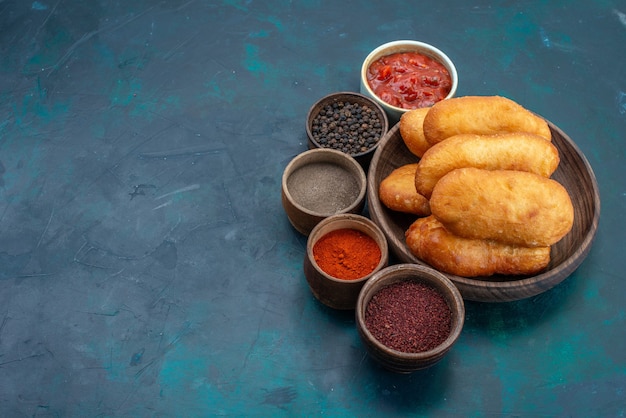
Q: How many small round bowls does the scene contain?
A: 5